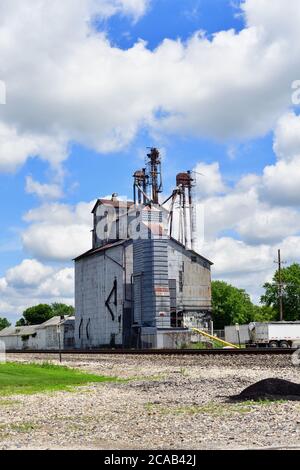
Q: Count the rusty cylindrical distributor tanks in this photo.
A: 2